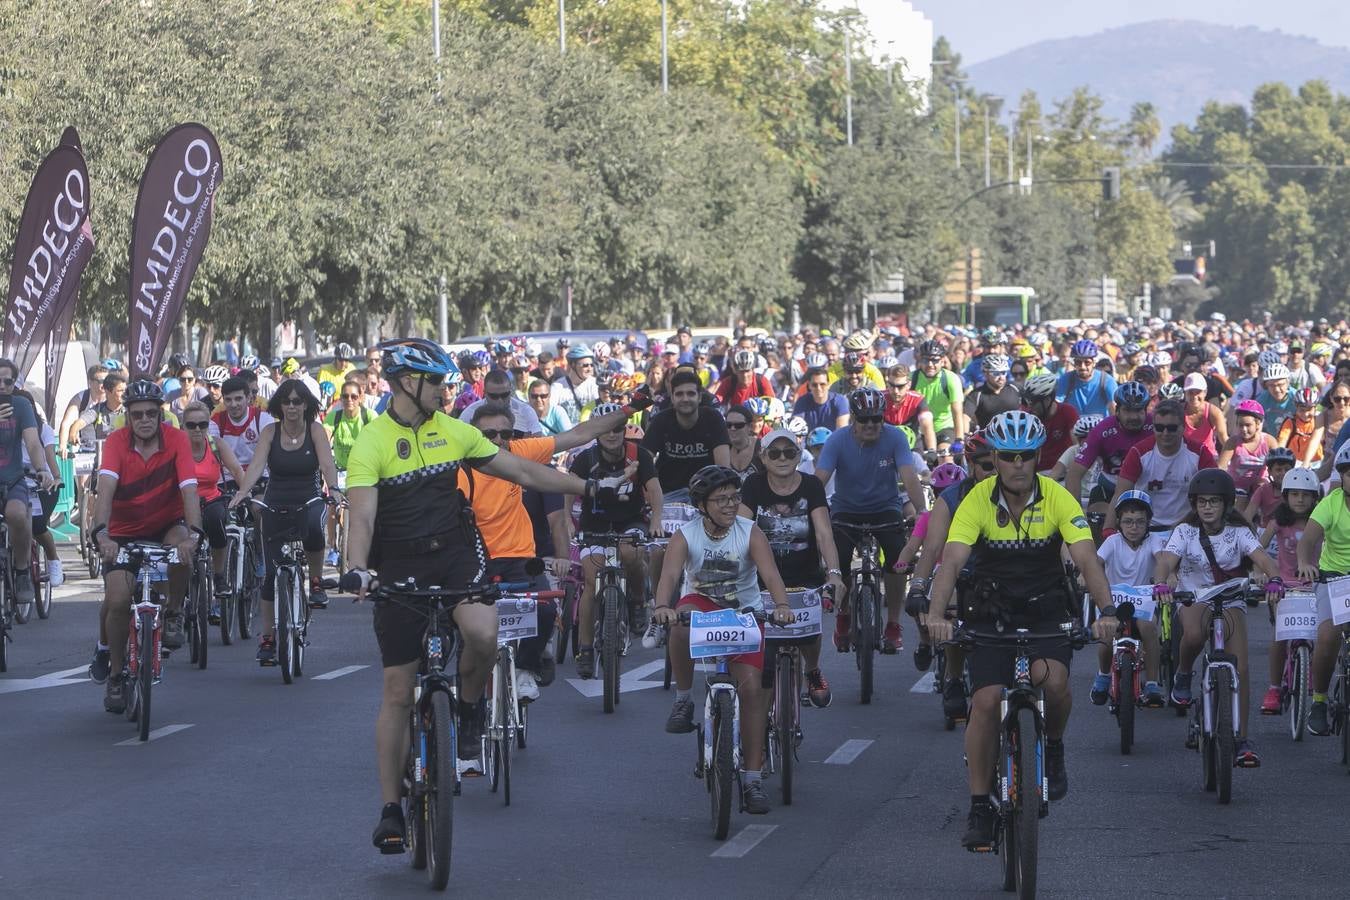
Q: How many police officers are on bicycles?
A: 2